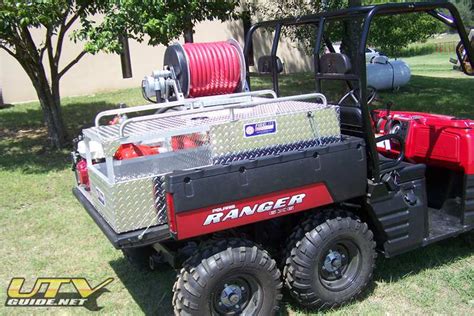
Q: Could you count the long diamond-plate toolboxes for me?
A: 1